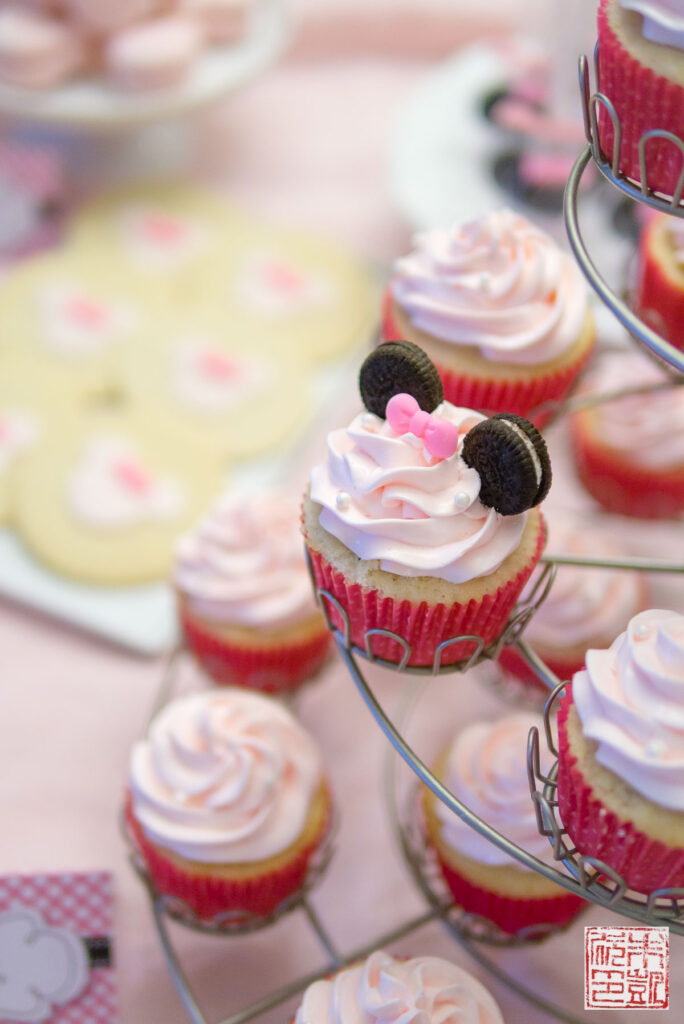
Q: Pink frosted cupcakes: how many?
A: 11